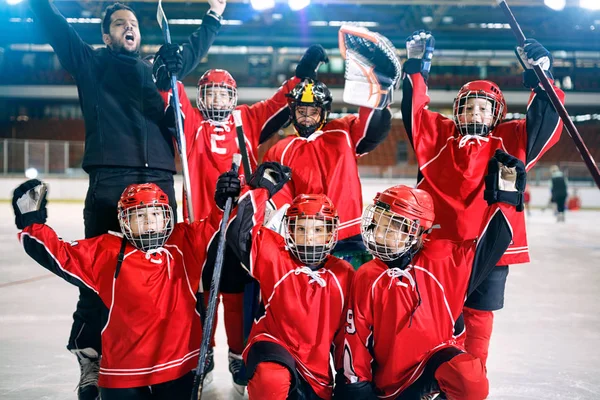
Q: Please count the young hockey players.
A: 6